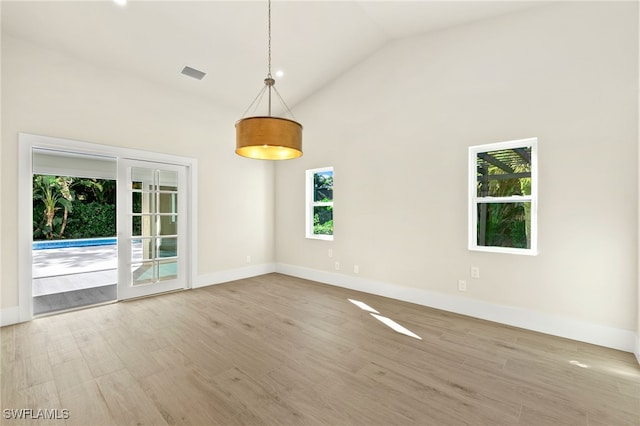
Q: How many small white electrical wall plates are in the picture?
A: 6